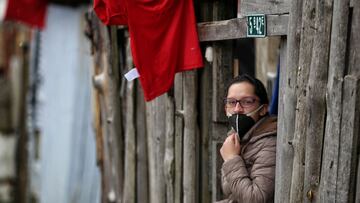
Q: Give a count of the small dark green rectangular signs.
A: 1